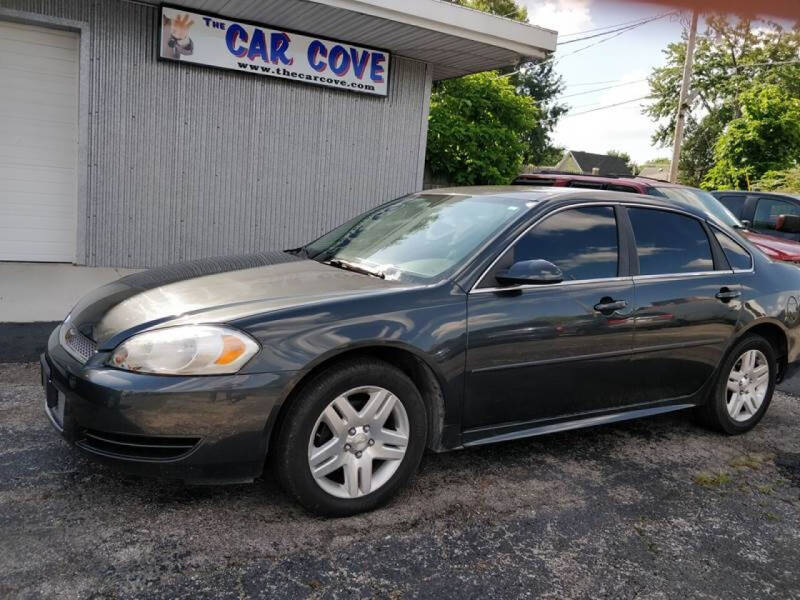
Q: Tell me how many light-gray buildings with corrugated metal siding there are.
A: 1